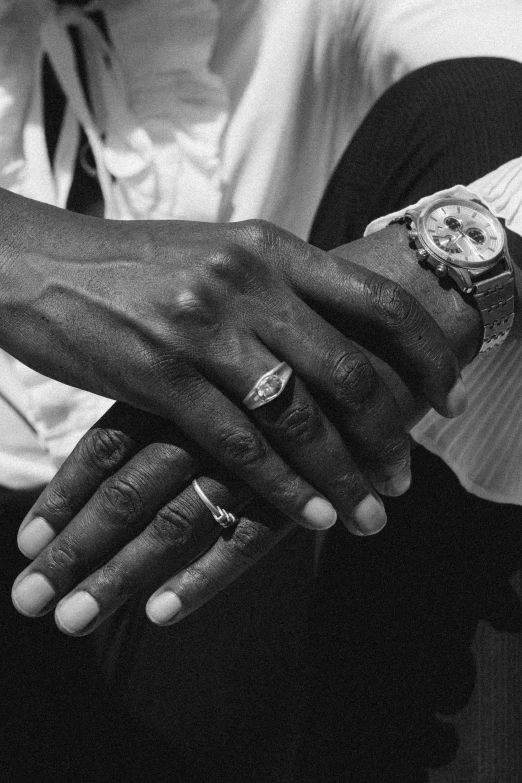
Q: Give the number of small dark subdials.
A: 2